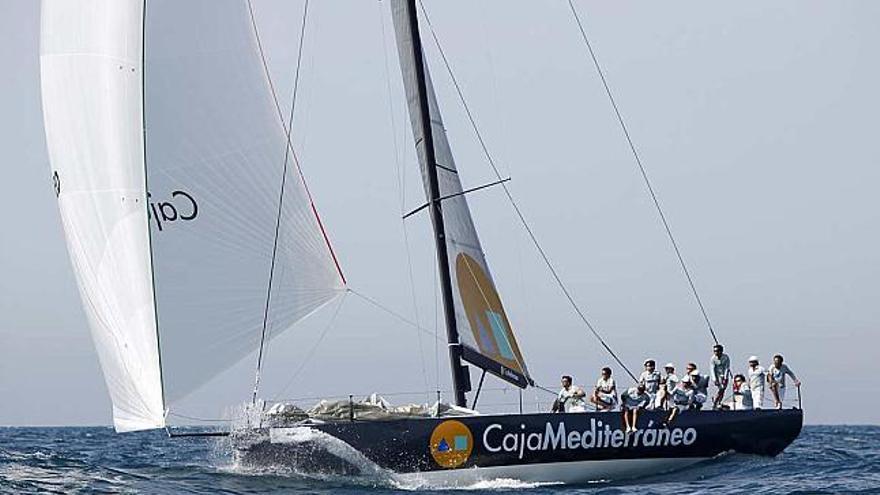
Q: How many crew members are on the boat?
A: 12